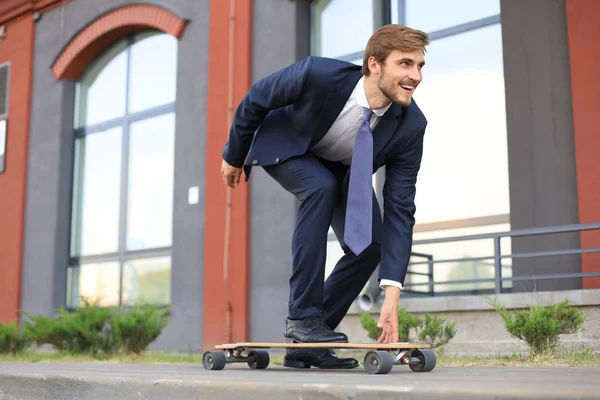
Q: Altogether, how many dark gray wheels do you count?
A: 4